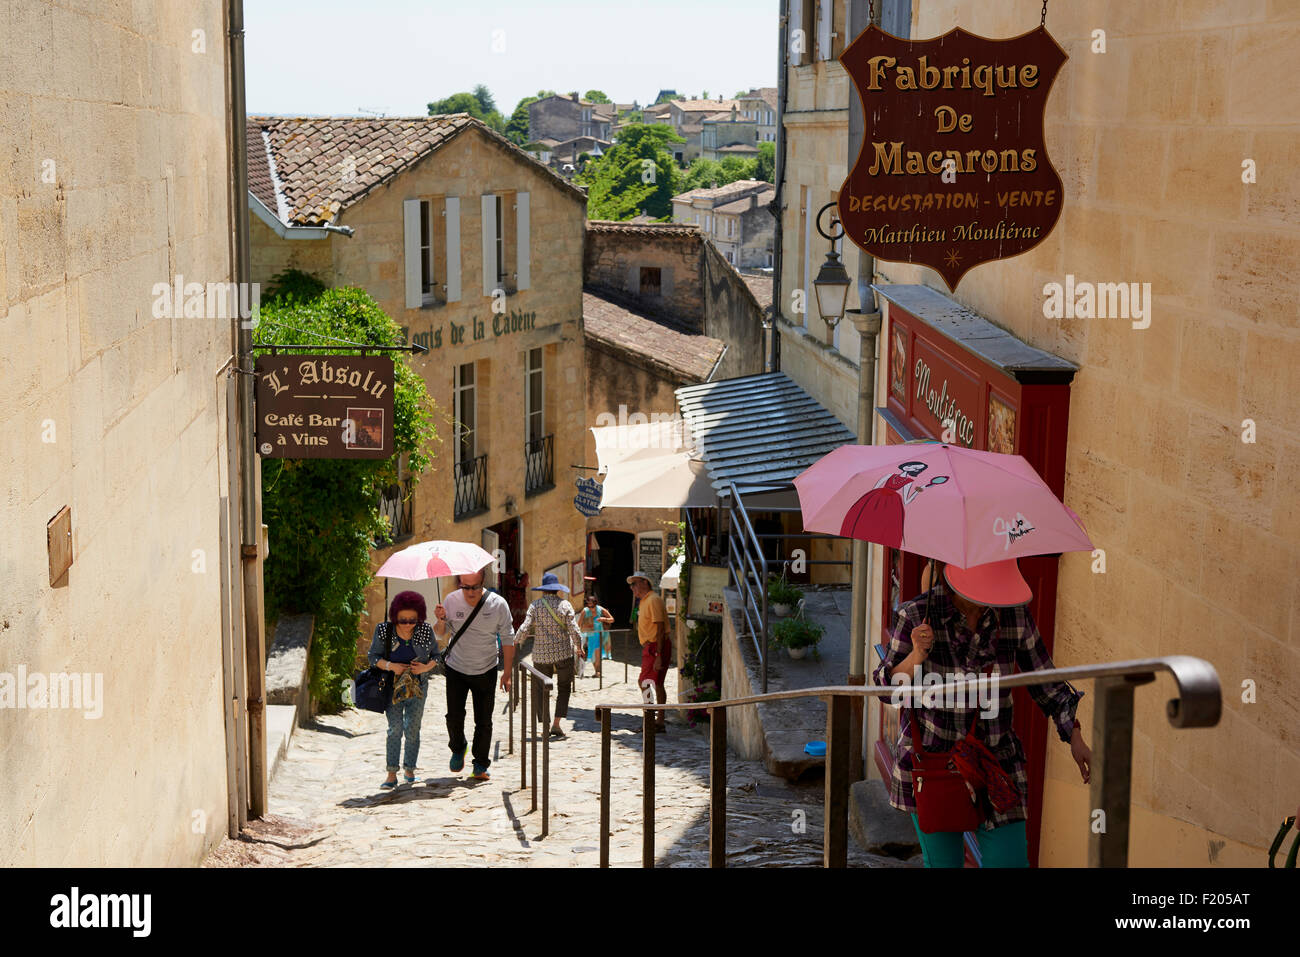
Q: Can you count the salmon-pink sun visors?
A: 1